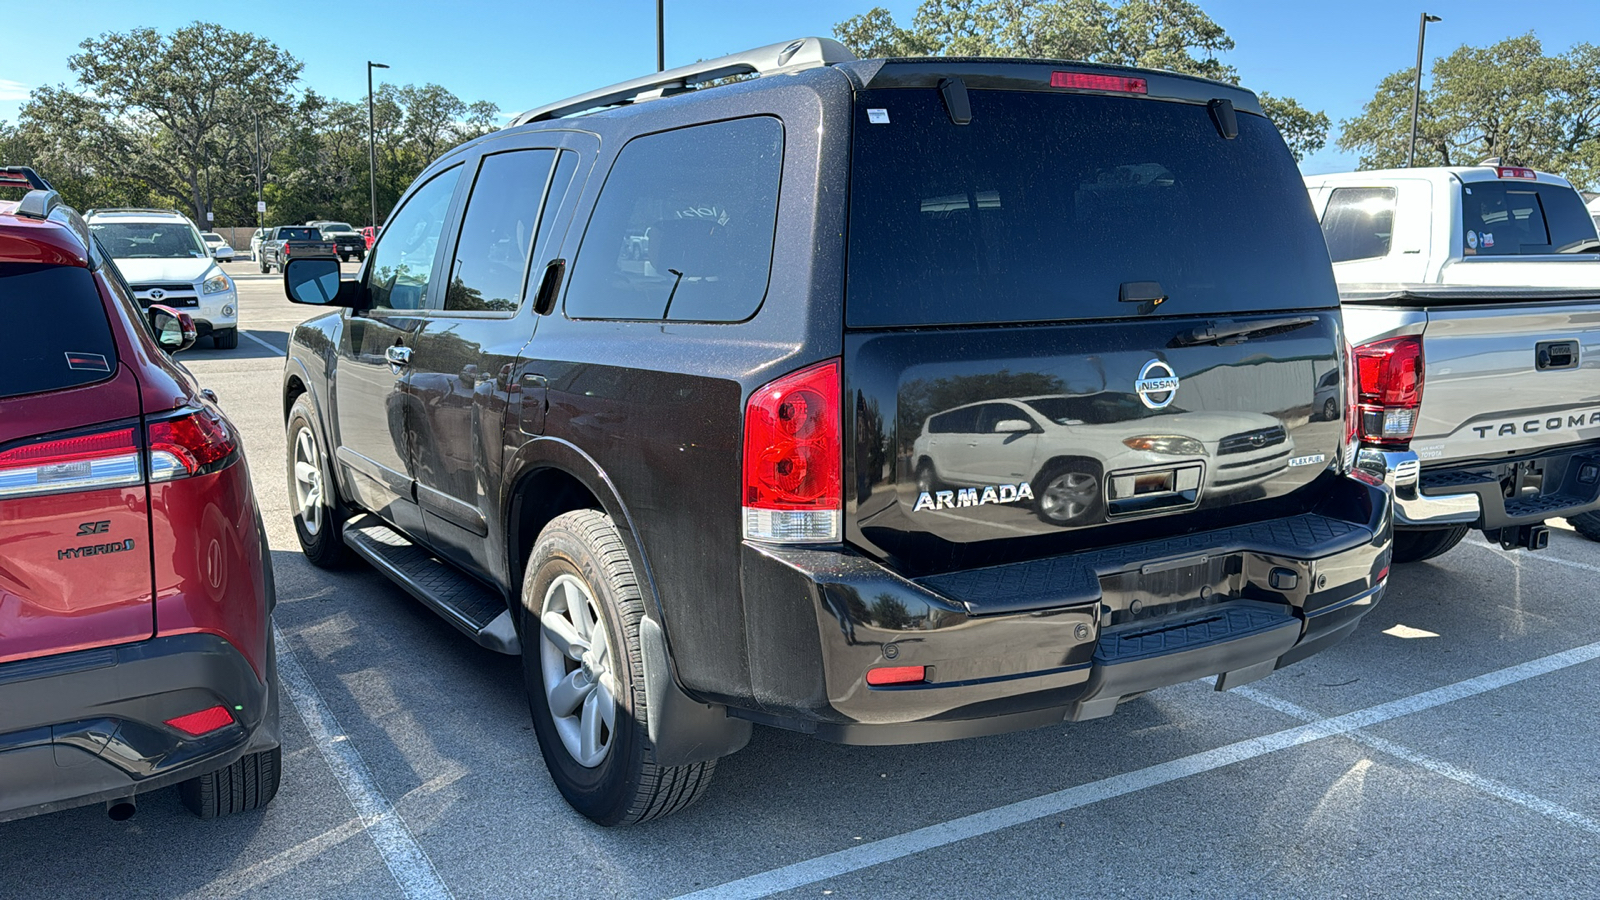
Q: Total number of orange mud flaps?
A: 0